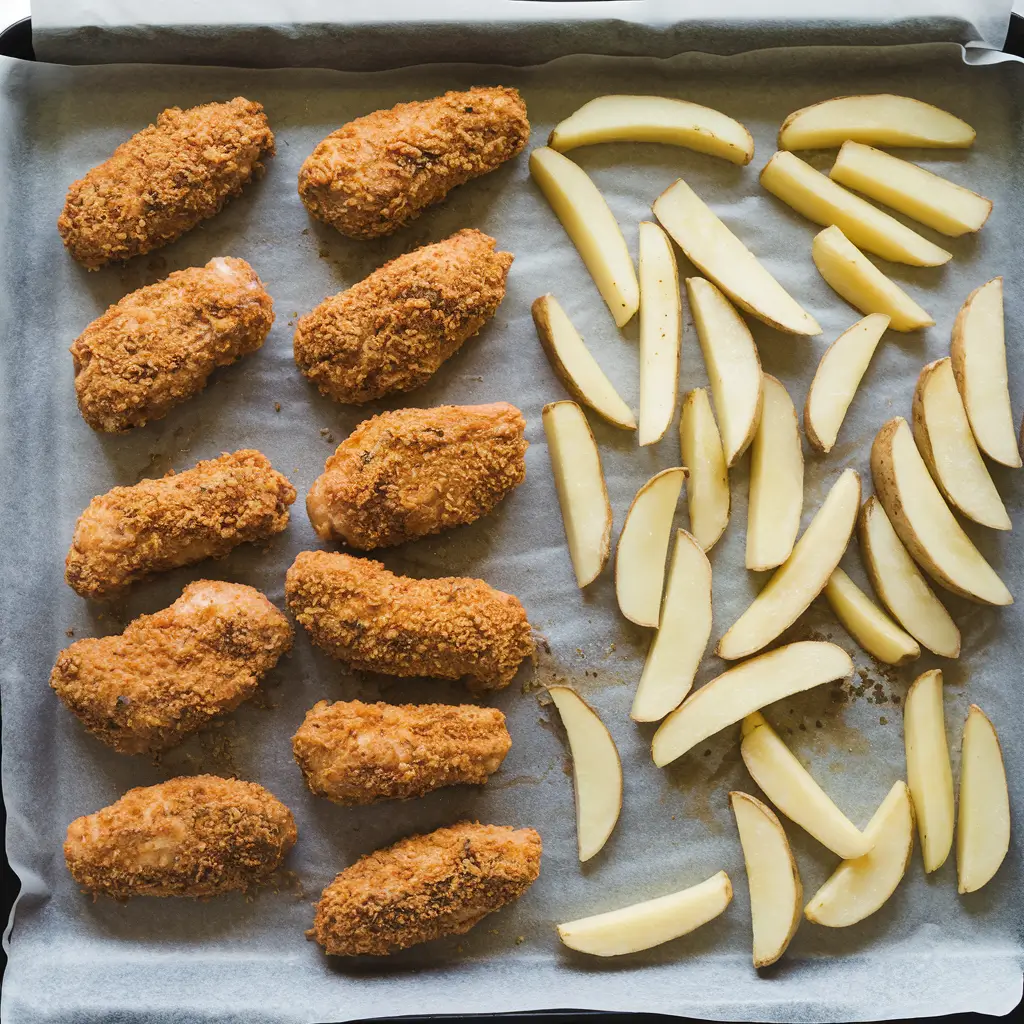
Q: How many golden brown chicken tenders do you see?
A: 11